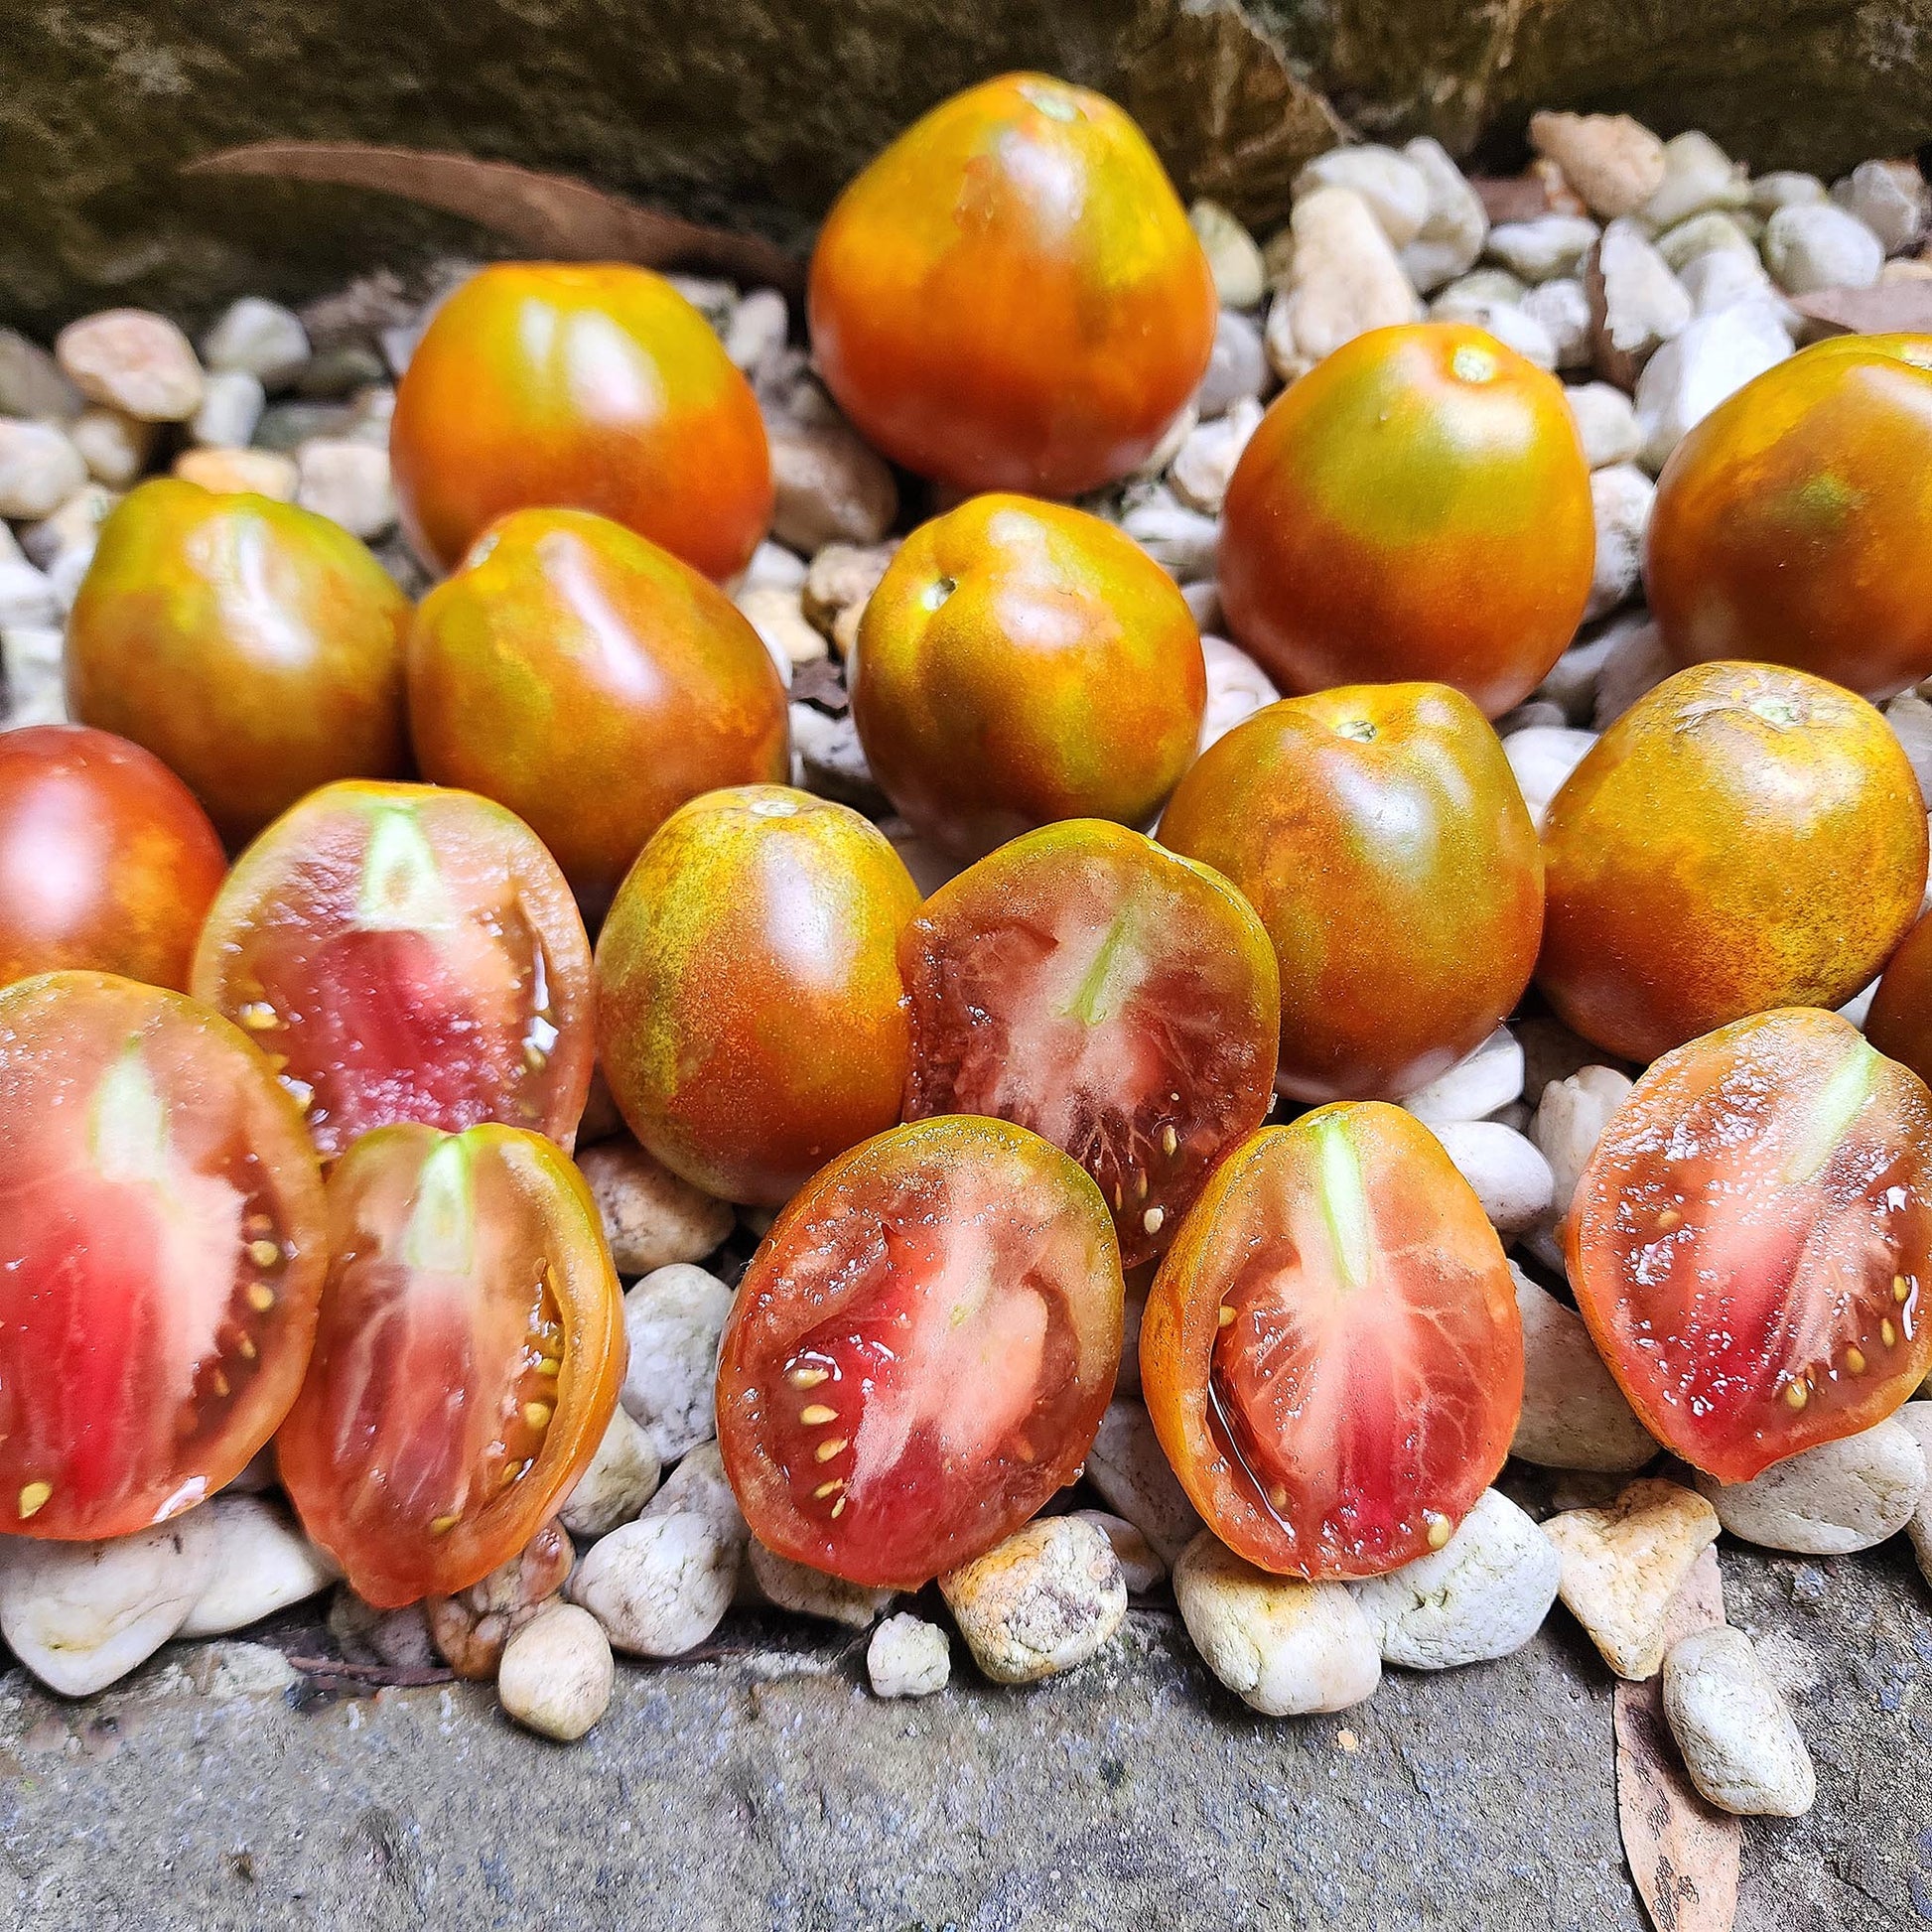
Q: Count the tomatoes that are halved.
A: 7